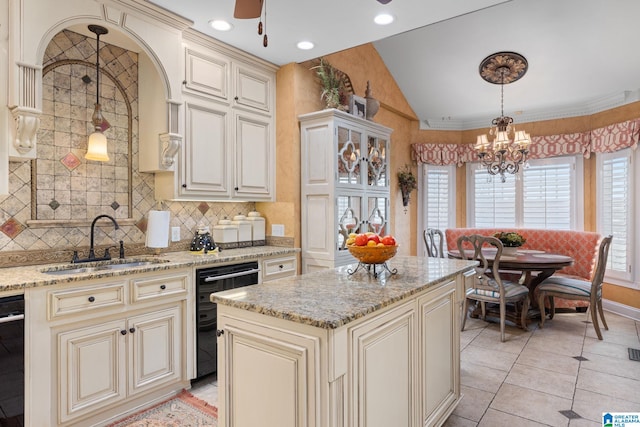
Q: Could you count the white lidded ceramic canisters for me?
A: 3